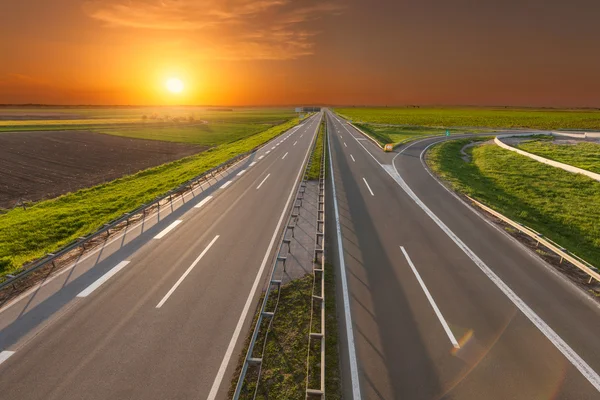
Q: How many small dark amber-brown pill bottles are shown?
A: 0